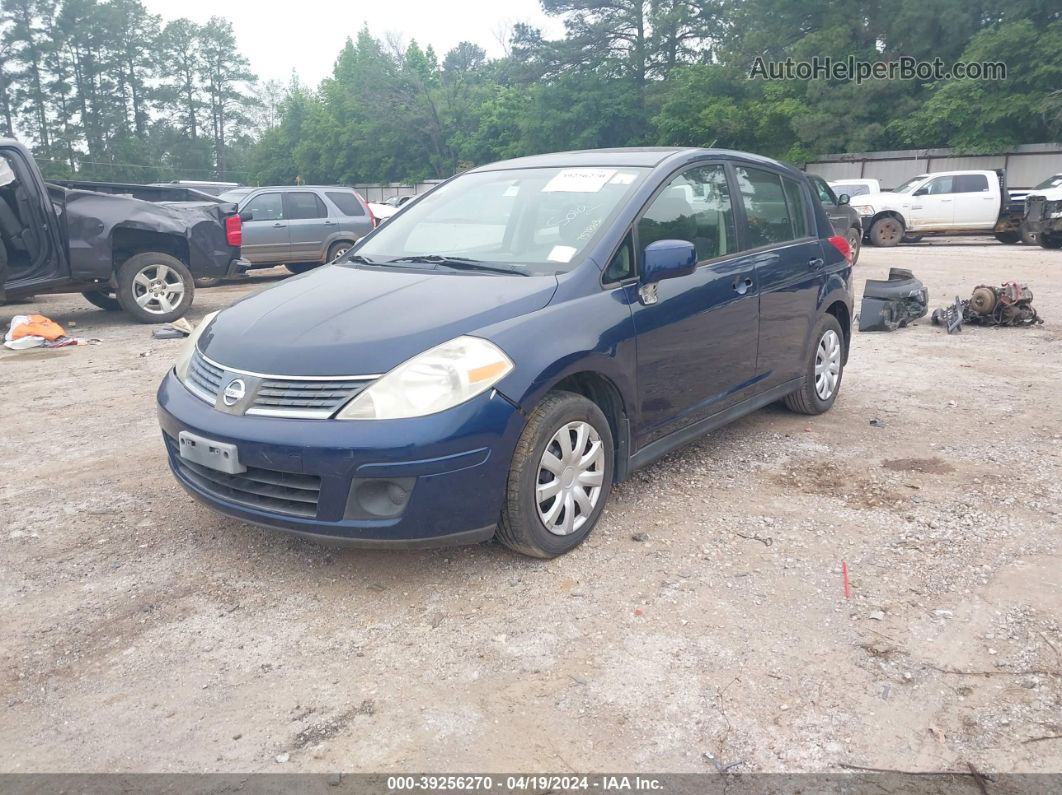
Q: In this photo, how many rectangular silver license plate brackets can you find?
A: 1